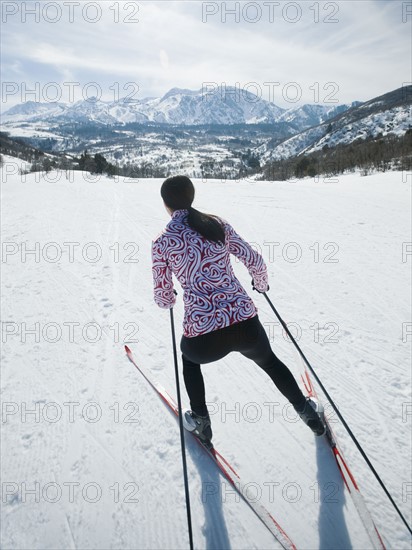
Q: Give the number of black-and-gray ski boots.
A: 2